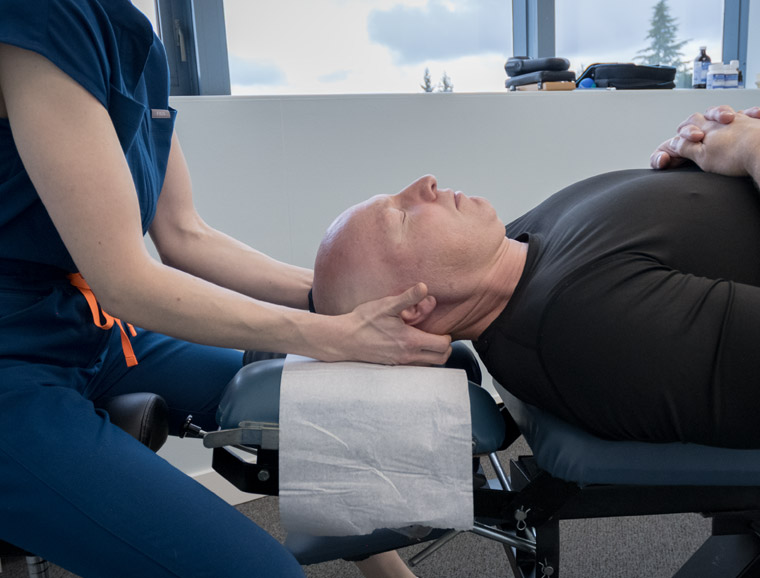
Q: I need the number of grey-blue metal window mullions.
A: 3